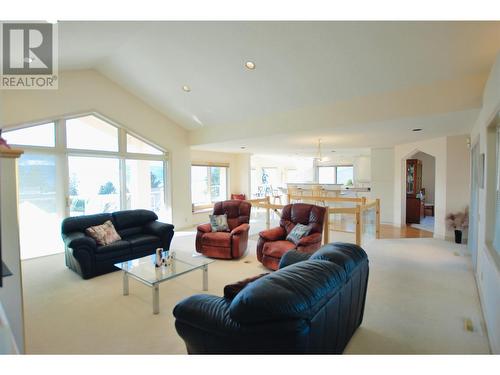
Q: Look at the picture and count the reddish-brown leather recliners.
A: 2